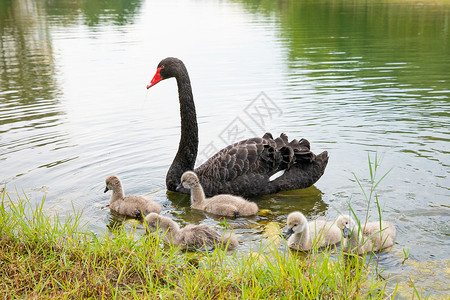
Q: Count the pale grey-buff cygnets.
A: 5